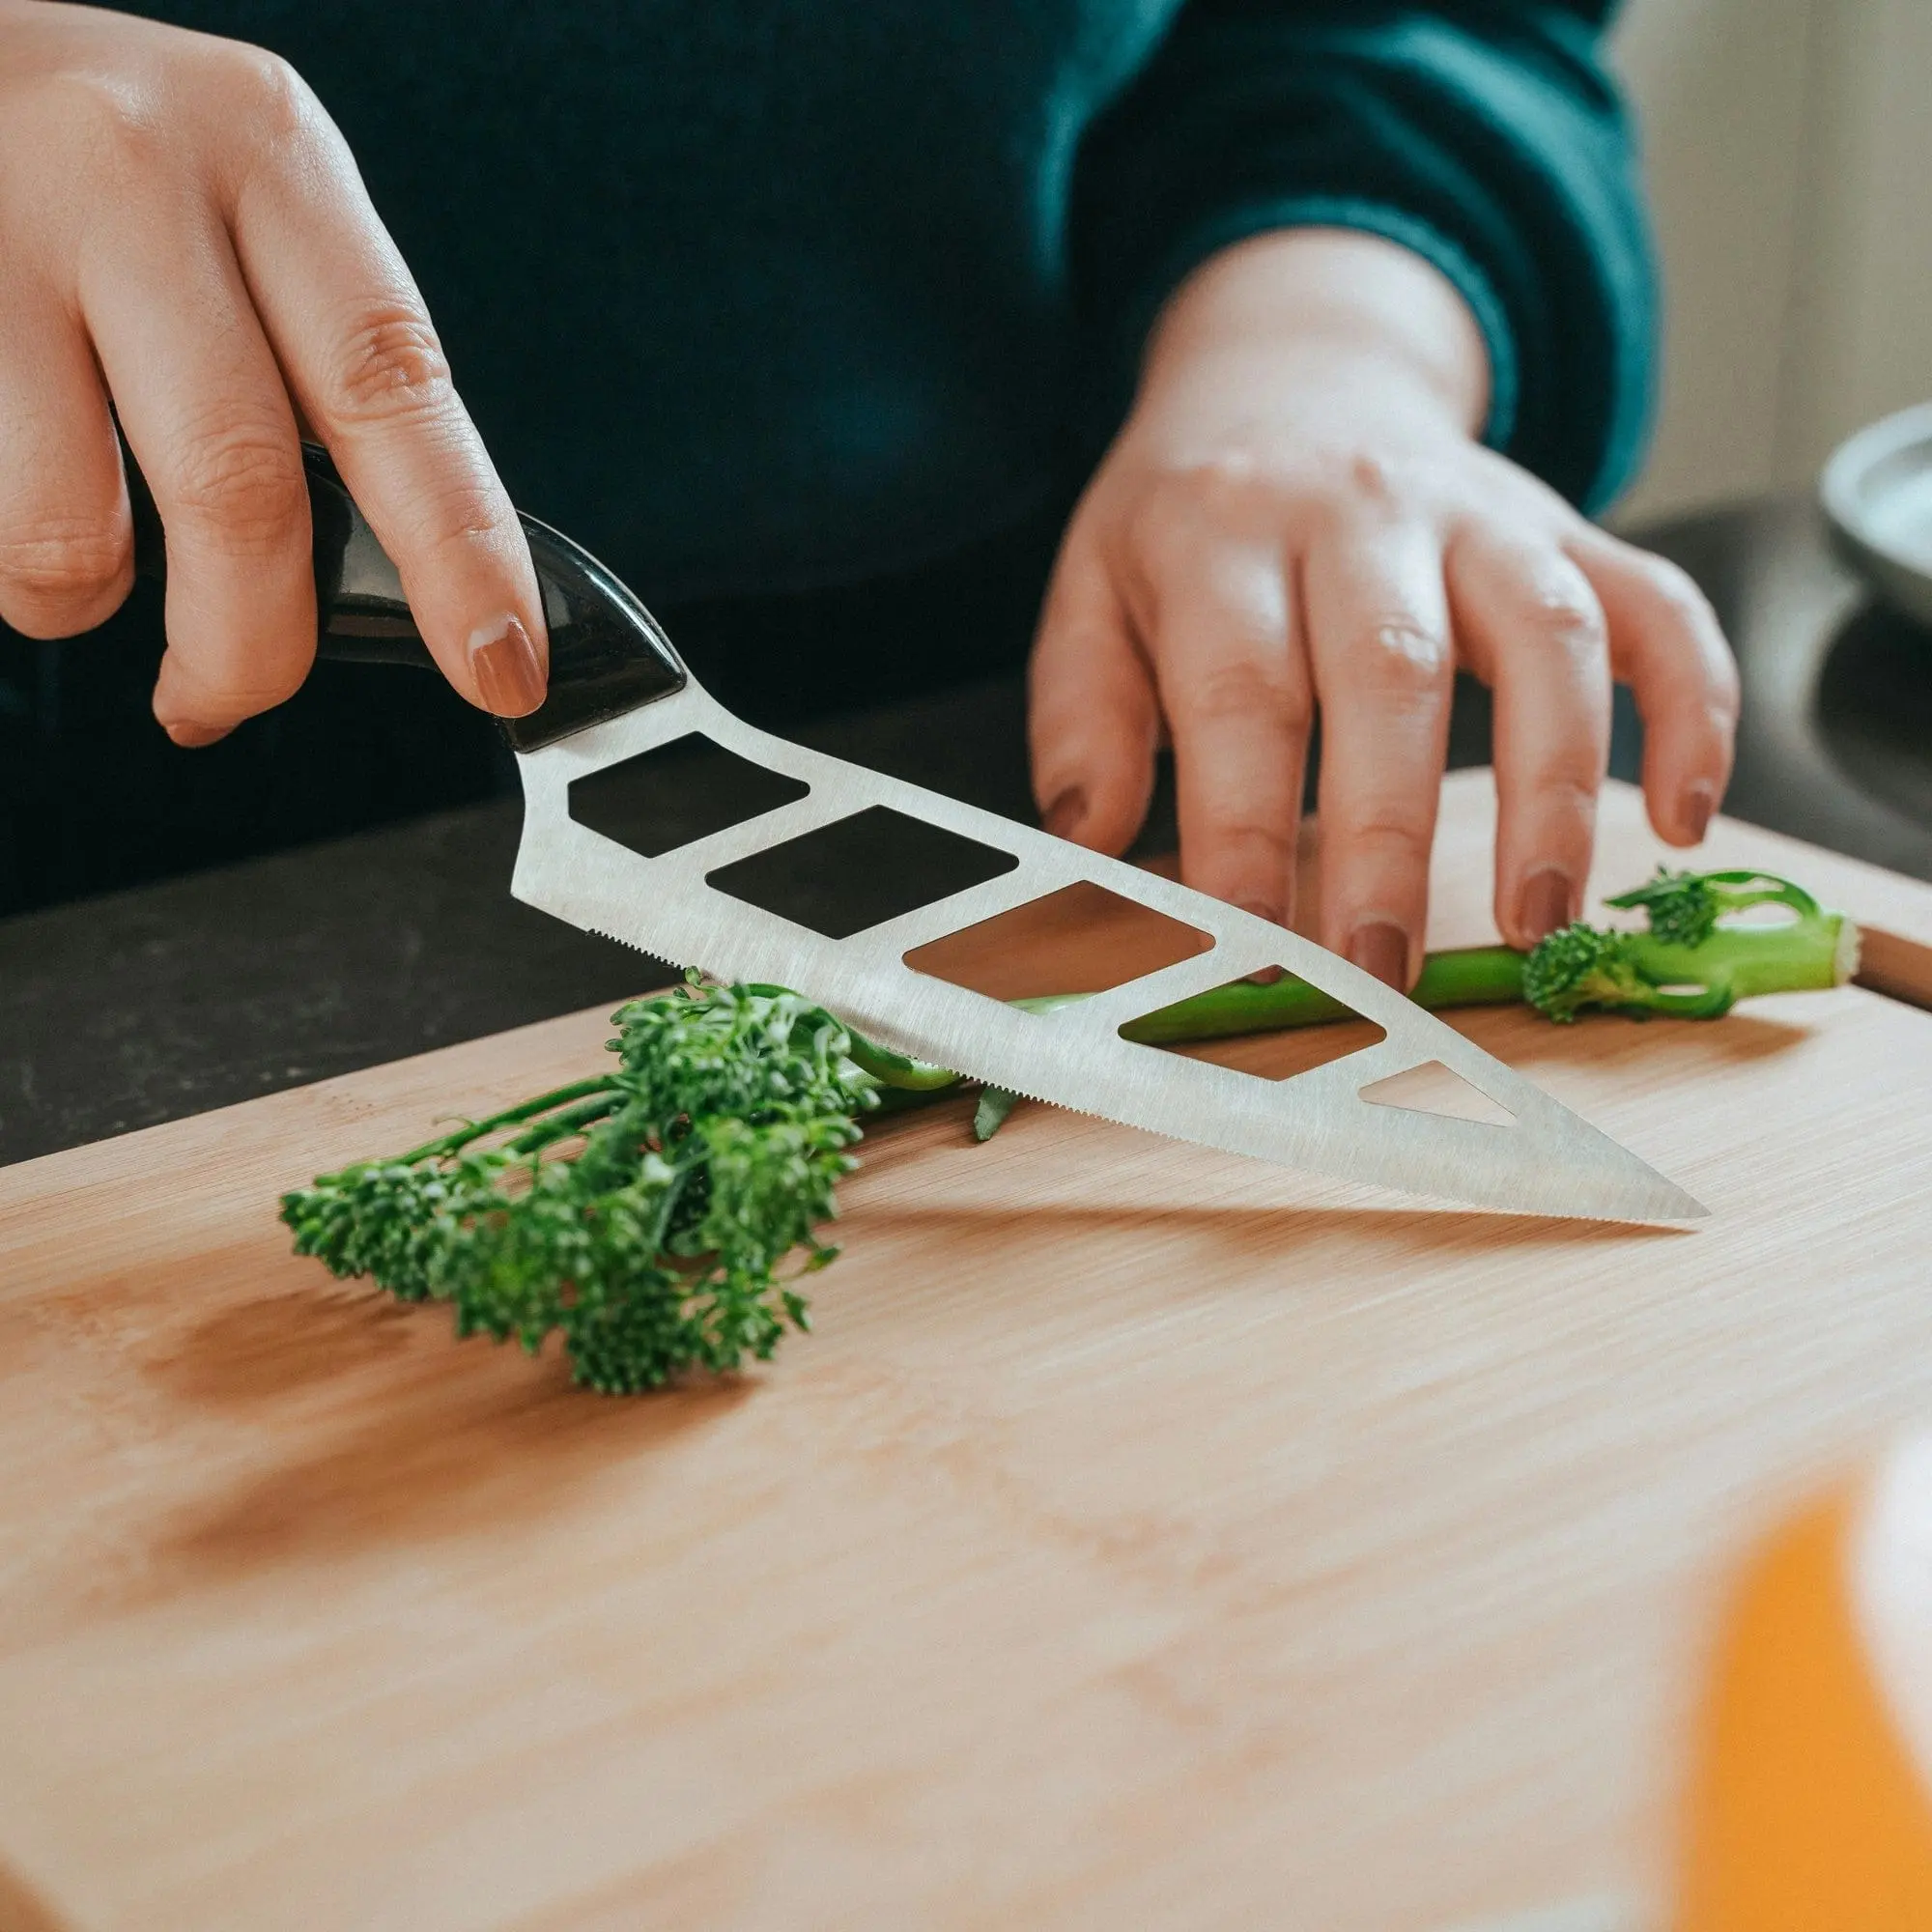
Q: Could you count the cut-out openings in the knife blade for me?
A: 5